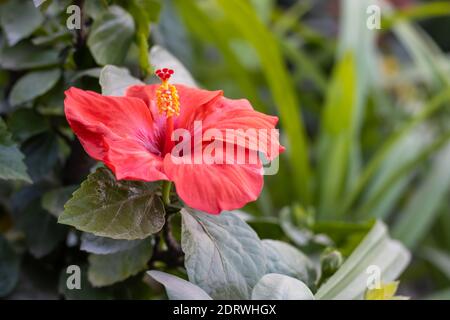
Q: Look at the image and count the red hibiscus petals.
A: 5